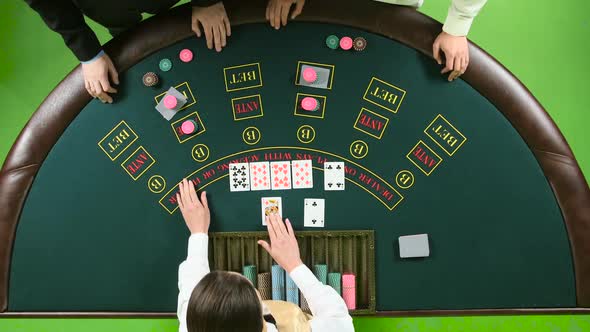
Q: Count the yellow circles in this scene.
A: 6